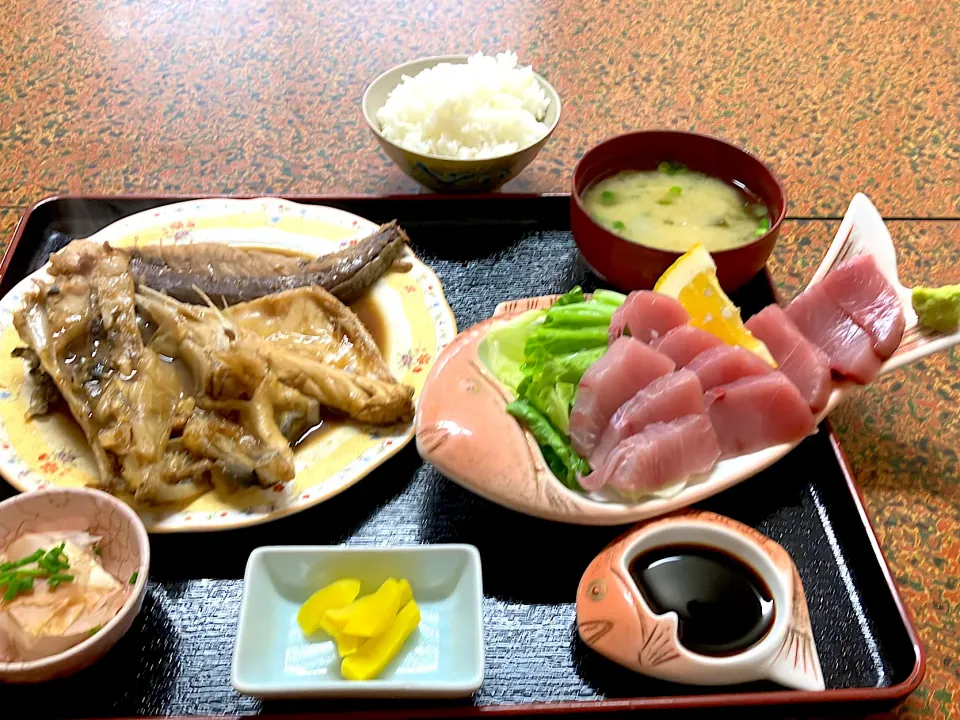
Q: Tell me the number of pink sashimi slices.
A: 10